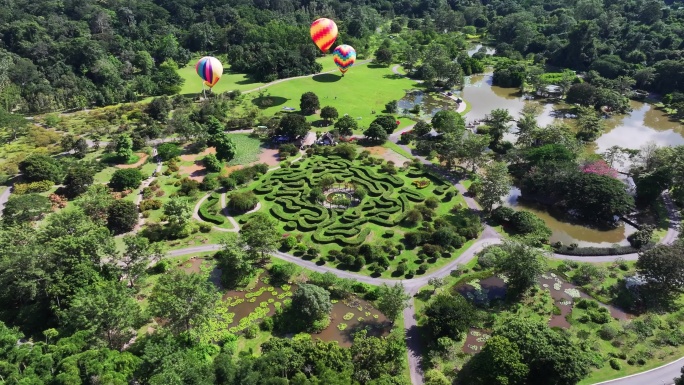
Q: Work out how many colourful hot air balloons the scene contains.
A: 3